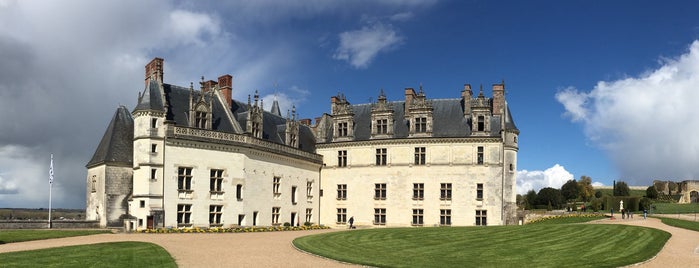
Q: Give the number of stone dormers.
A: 7